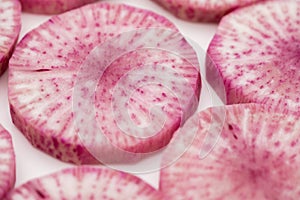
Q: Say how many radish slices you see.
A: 8